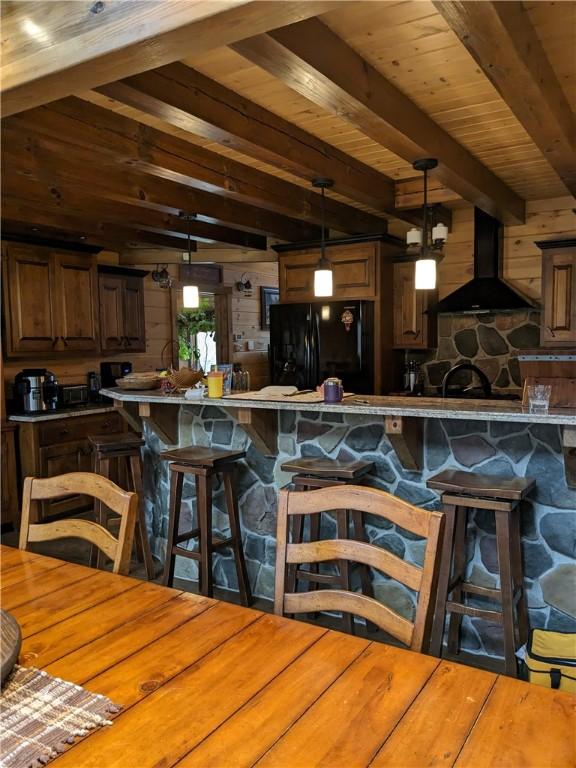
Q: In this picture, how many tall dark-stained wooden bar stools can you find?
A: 4